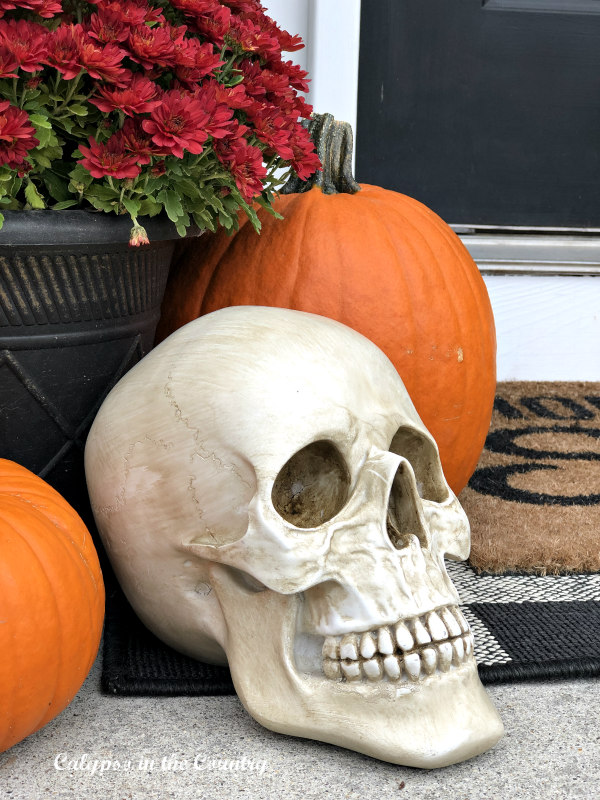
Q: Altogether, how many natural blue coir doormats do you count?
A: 0